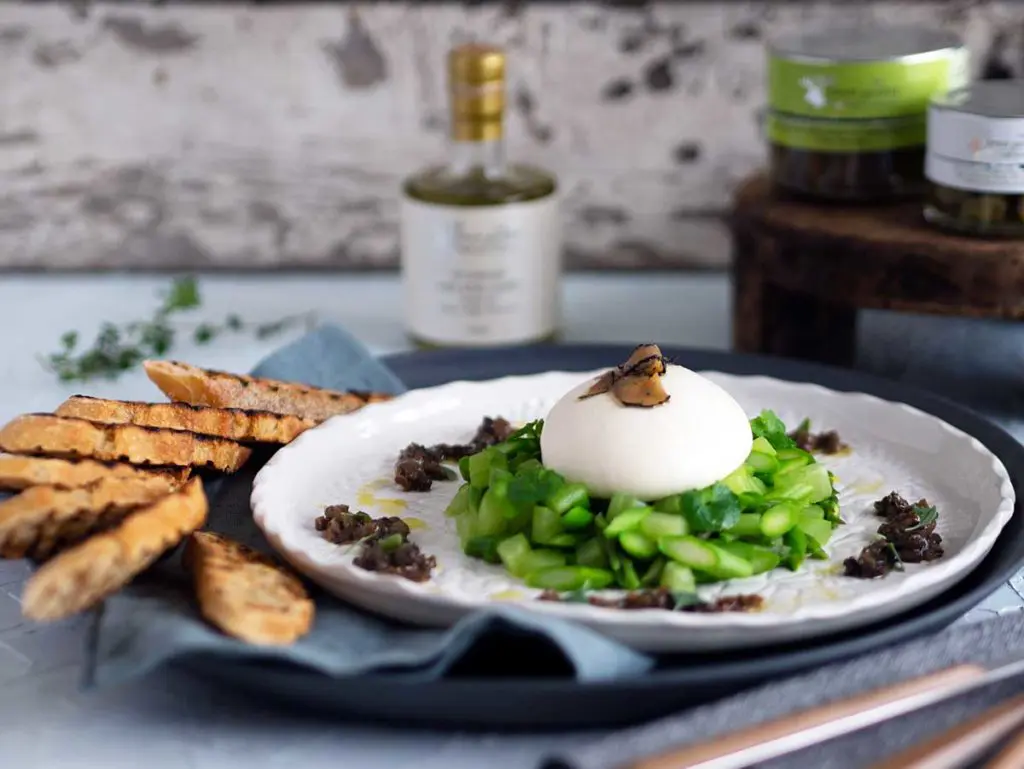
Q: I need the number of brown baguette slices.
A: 7